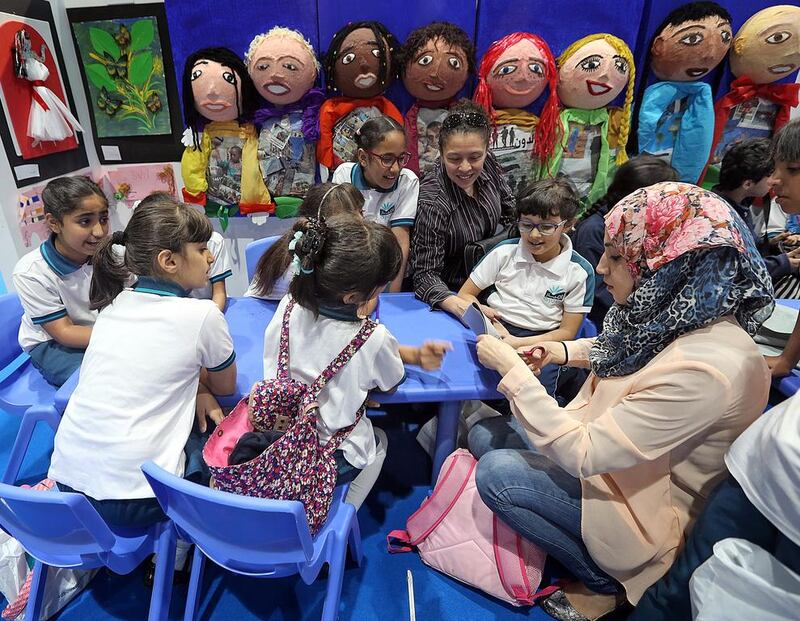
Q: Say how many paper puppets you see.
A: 8